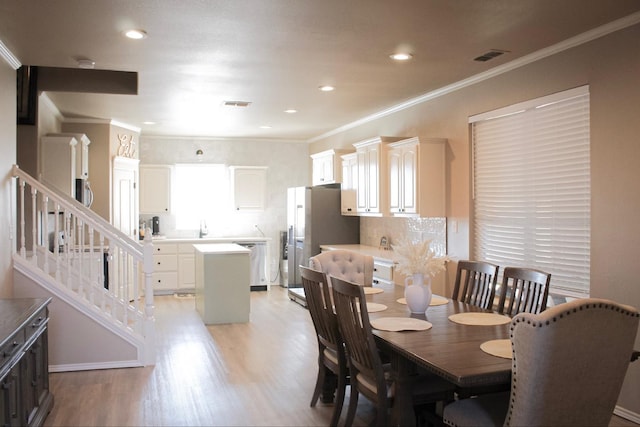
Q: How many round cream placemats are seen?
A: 6